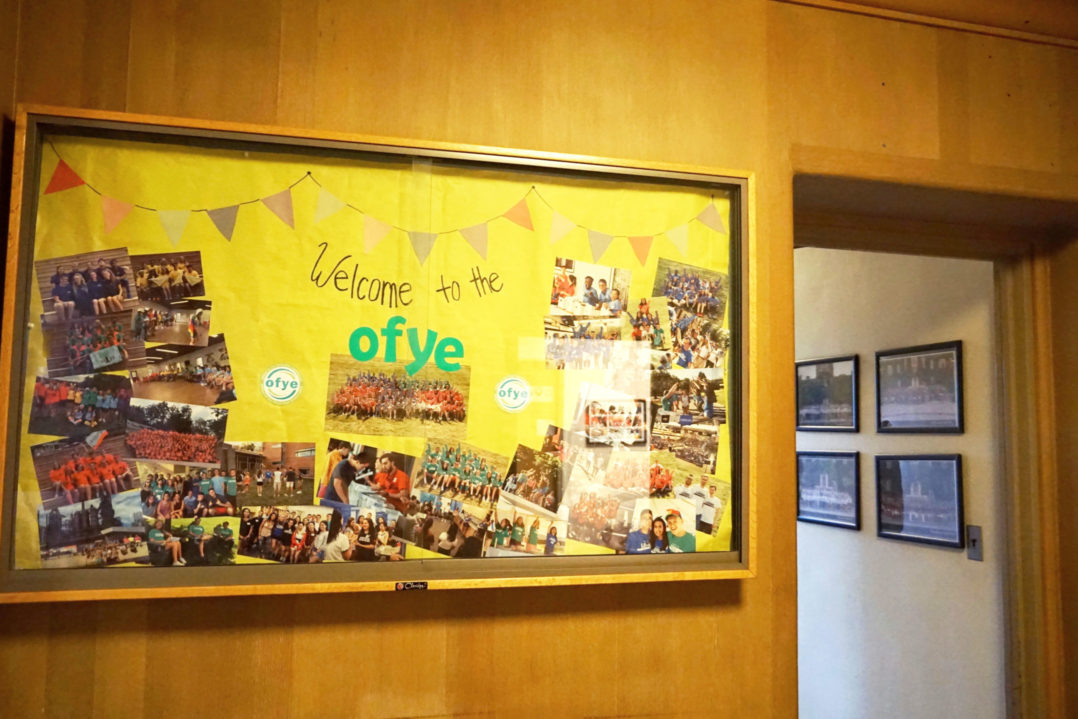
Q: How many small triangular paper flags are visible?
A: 15